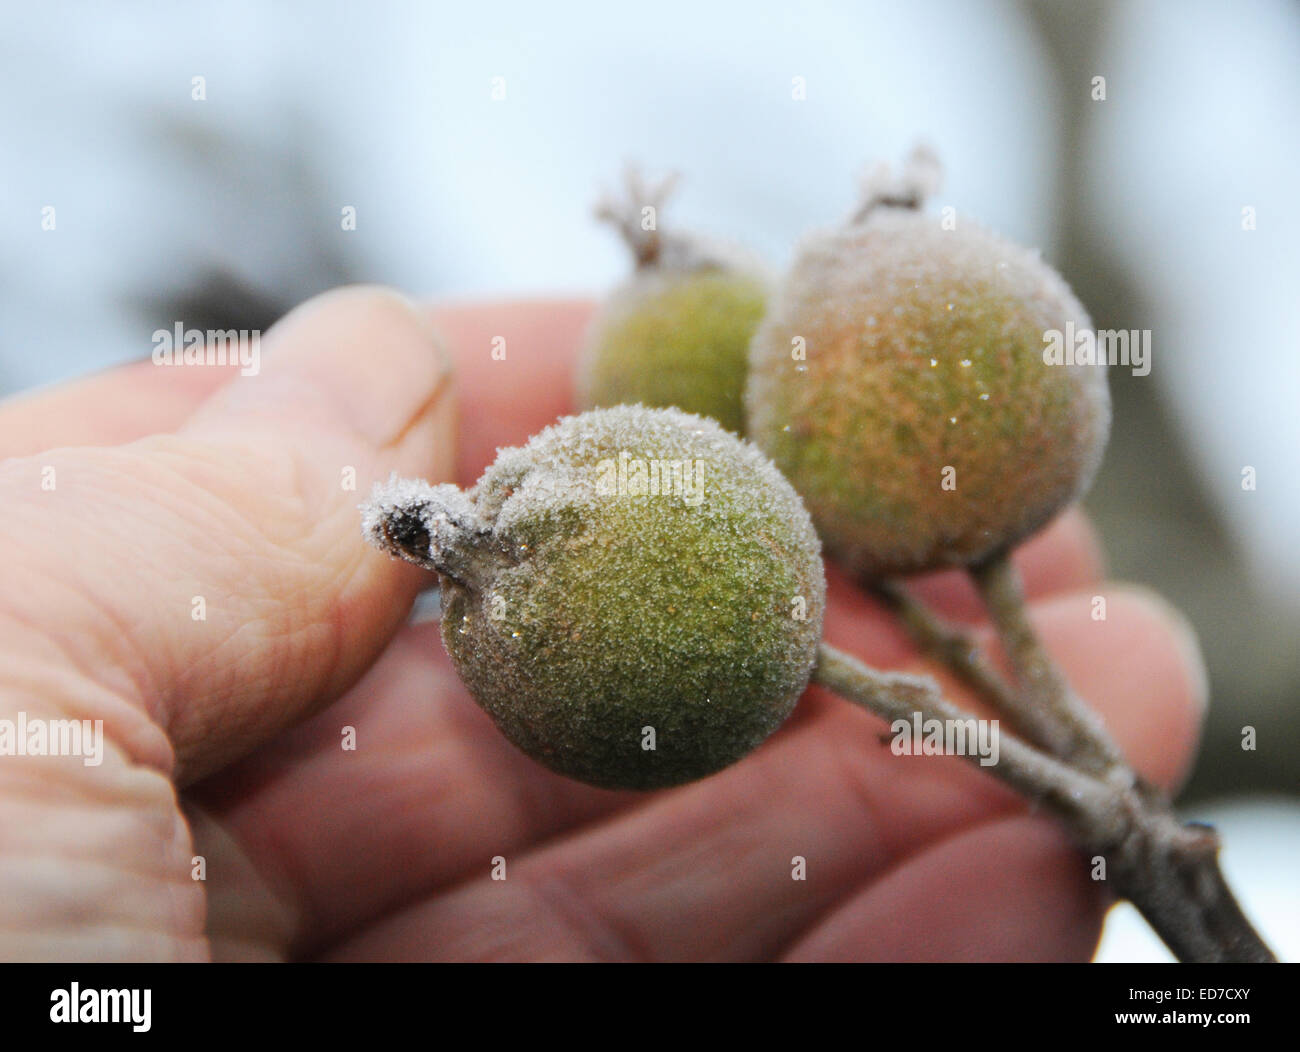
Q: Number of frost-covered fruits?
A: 3